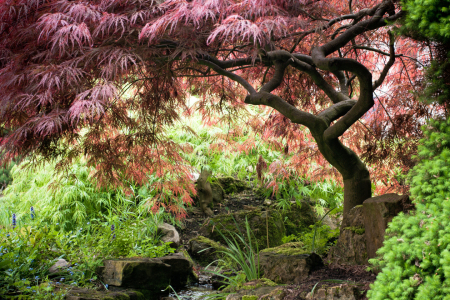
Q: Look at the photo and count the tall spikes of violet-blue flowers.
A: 3